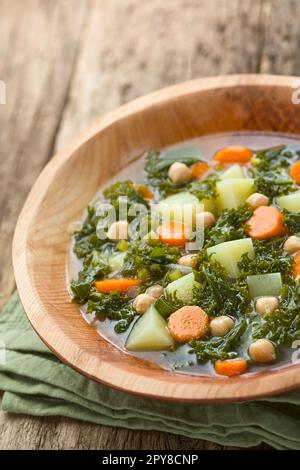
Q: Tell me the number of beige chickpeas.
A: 11